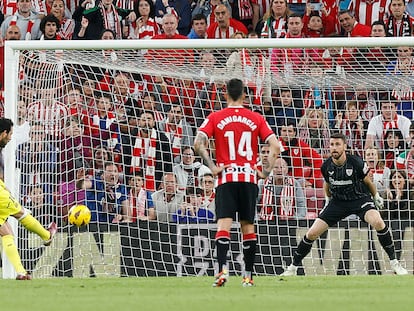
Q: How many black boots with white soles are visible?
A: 0